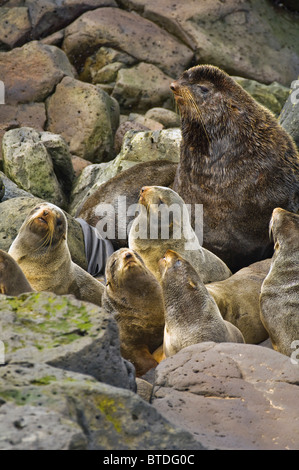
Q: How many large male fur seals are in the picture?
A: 1